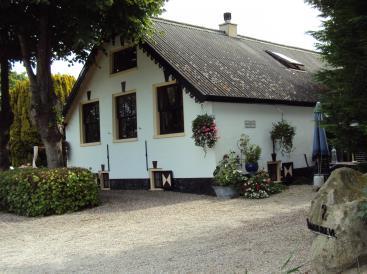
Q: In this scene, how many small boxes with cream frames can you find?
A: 3